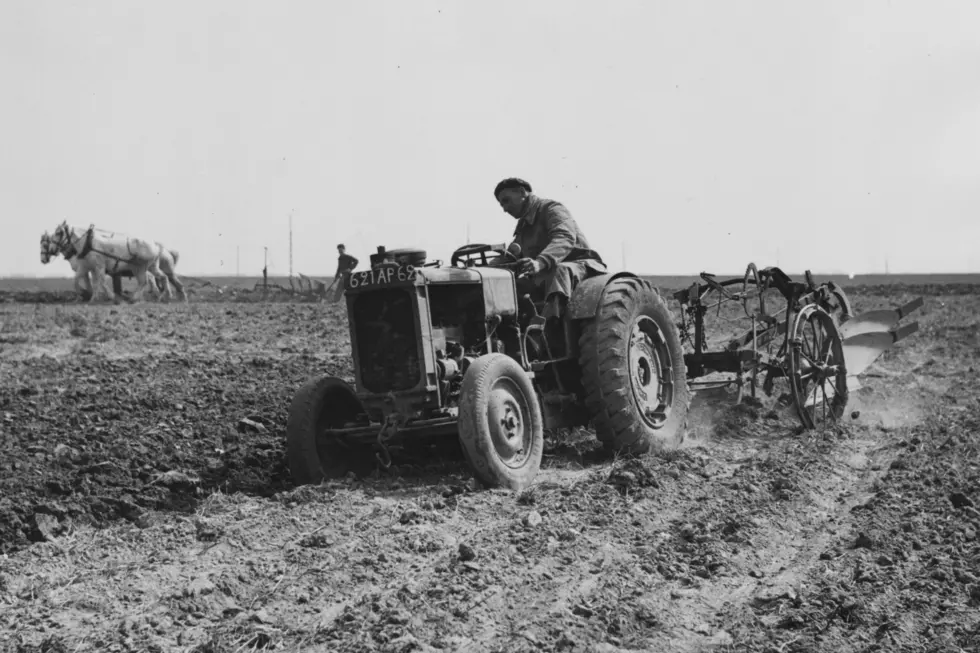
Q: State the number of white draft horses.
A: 2